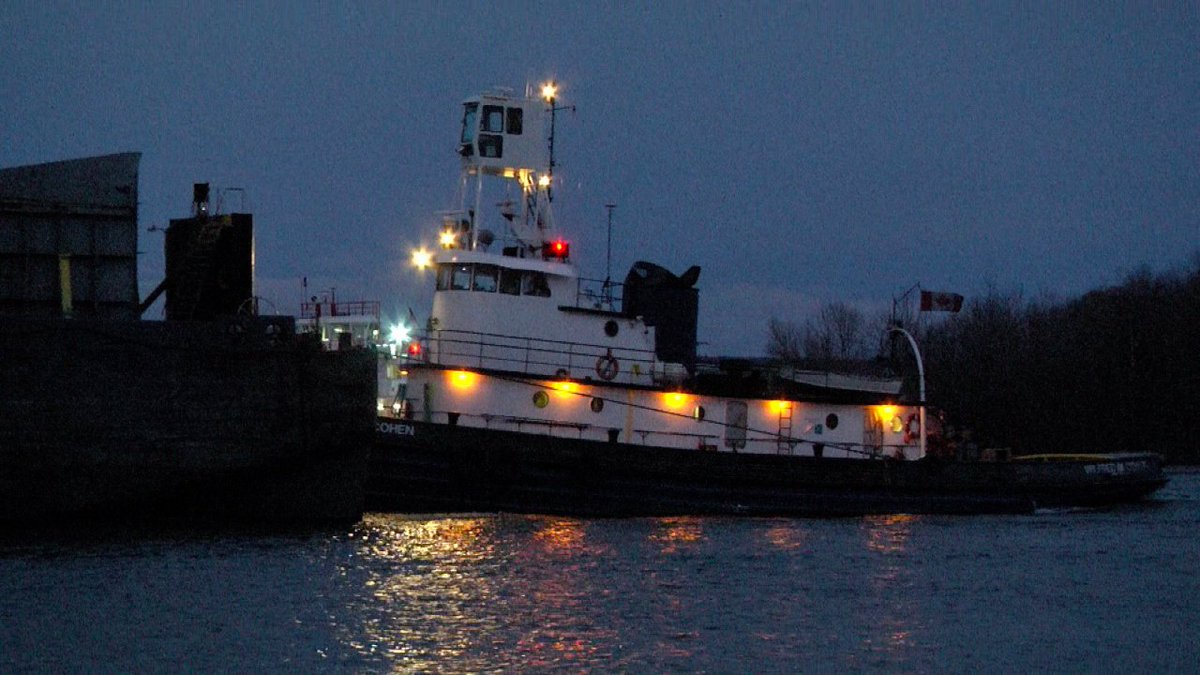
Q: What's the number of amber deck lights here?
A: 5